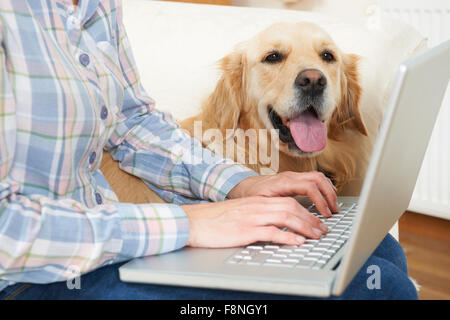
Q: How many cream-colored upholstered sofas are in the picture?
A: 1